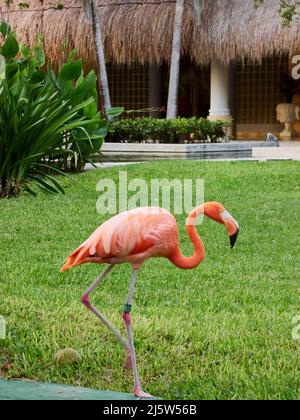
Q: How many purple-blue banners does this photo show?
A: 0